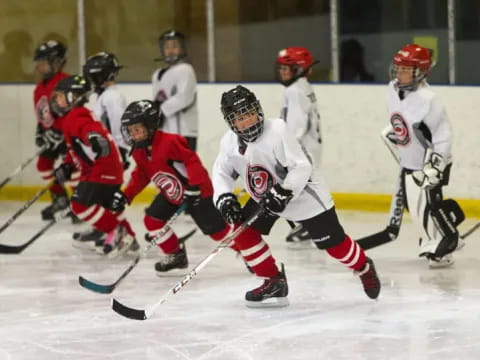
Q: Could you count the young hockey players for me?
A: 8